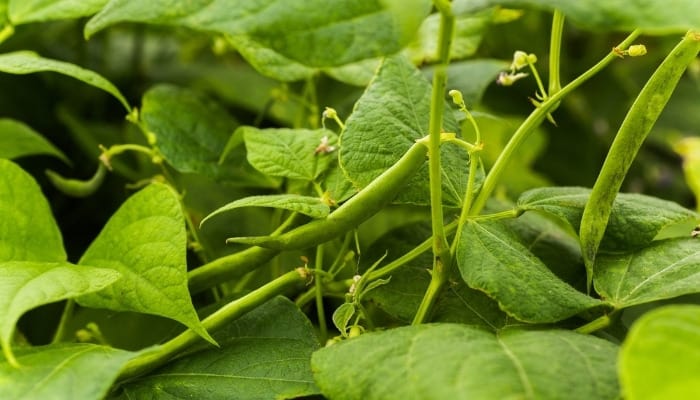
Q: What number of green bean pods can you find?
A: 5